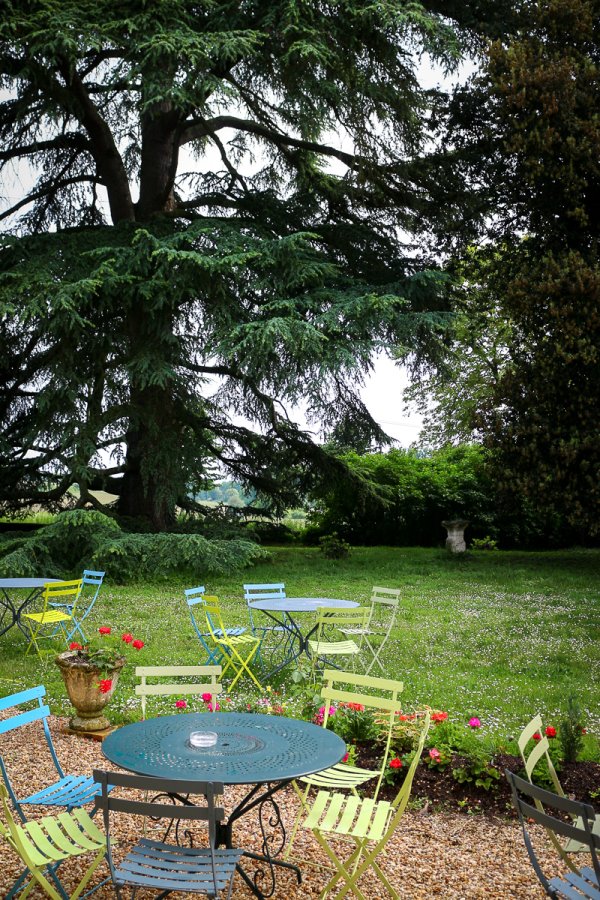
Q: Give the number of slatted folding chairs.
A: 15